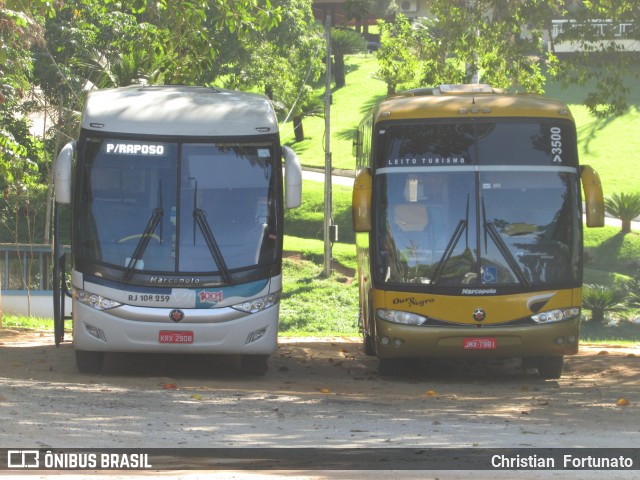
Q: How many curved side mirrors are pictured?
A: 4